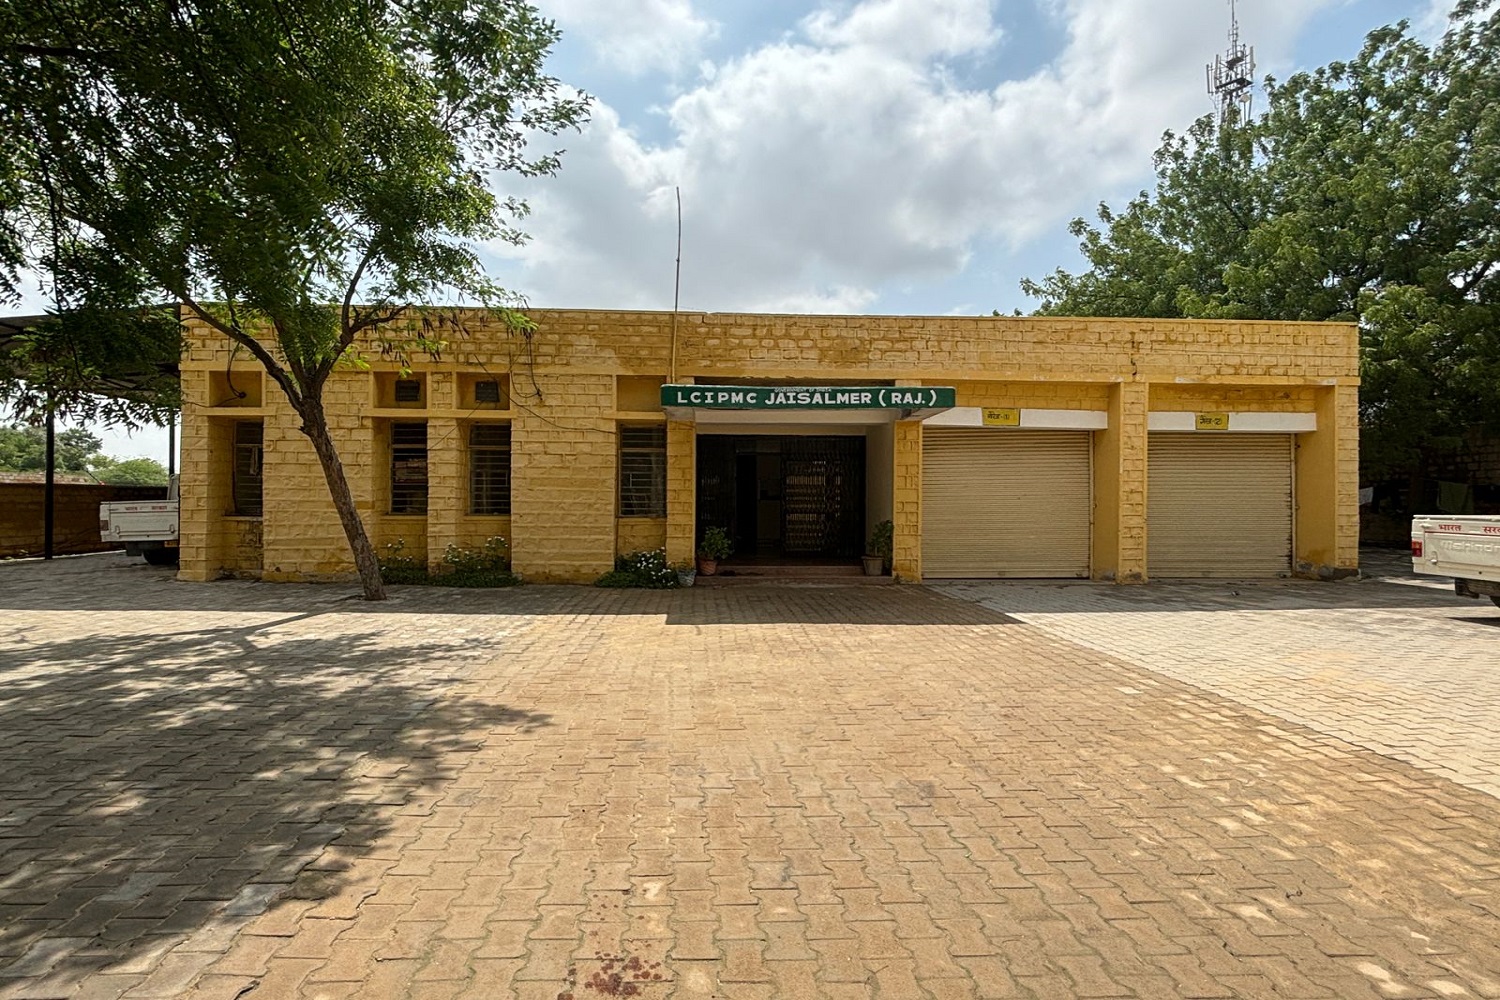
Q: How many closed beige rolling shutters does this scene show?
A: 2